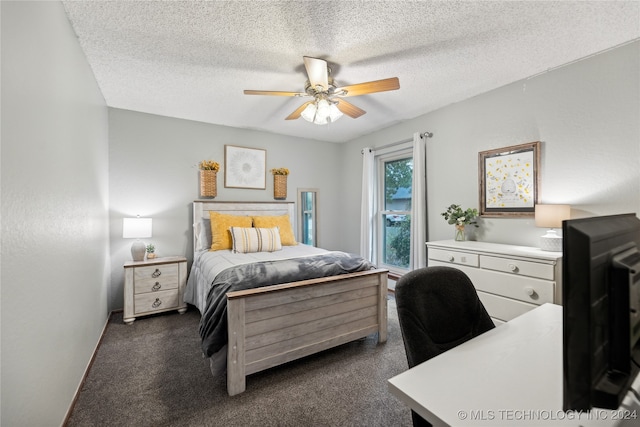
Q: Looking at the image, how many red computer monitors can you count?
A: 0